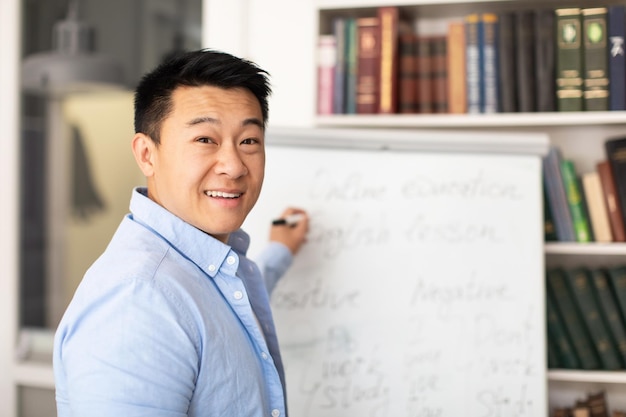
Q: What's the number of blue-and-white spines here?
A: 2